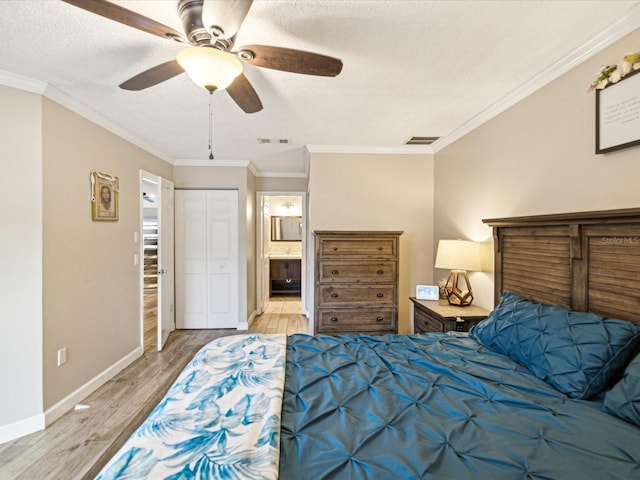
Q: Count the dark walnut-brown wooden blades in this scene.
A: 4